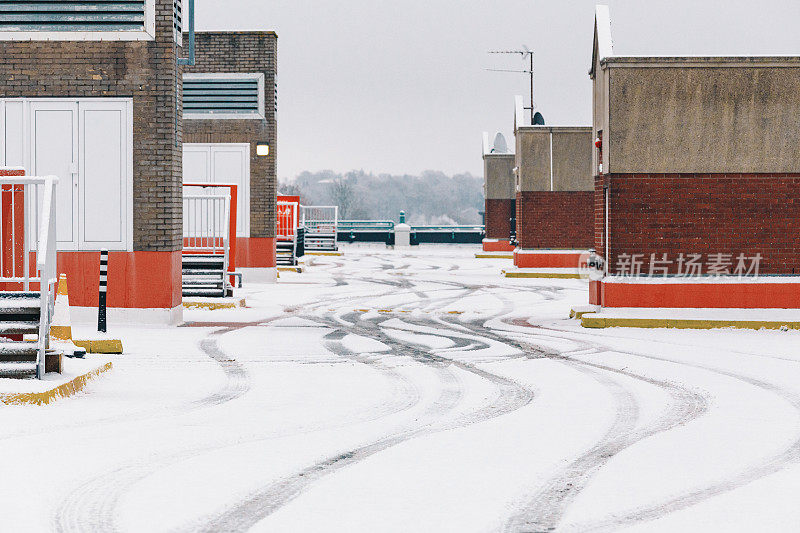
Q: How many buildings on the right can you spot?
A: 3